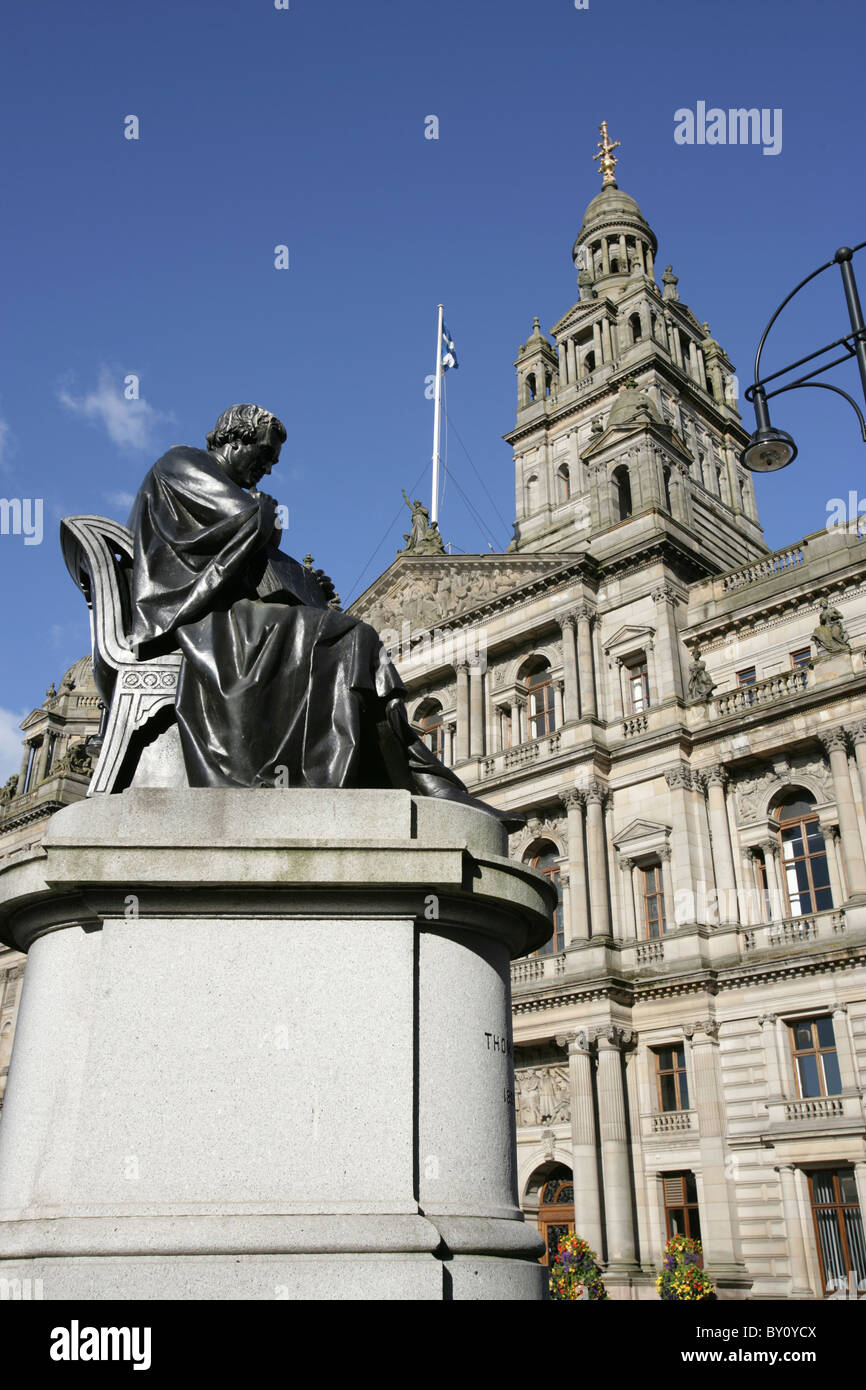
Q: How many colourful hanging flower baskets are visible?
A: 2